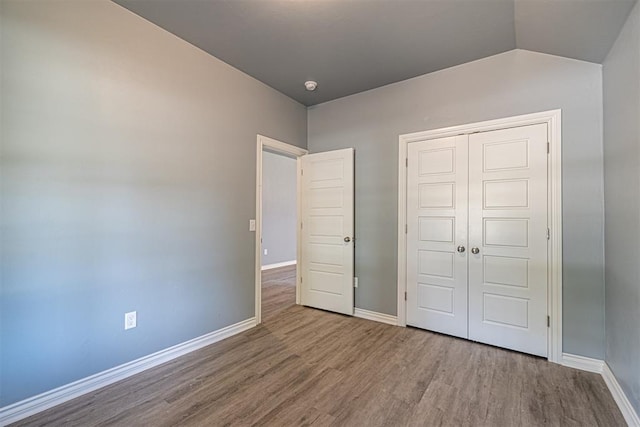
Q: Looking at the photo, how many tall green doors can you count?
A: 0